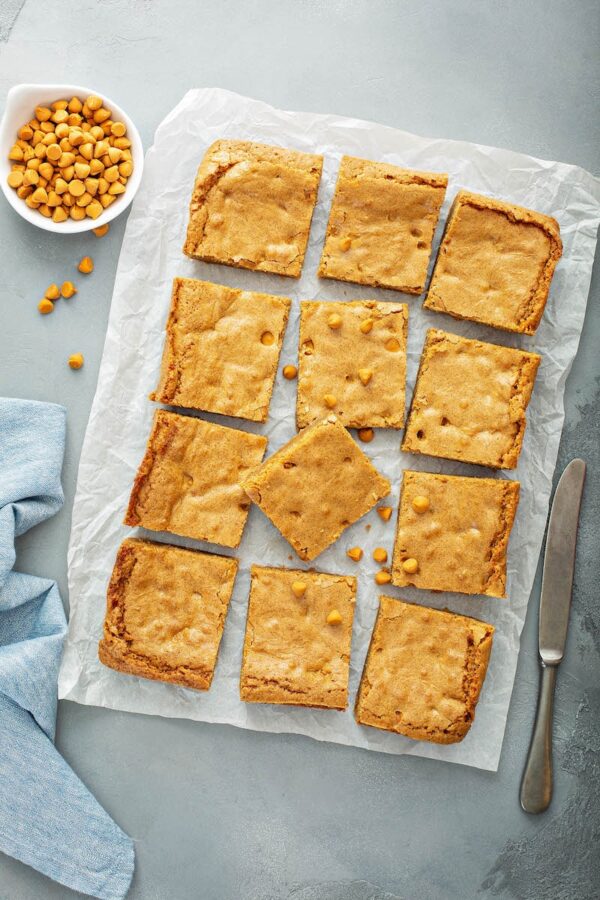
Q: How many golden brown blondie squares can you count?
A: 12